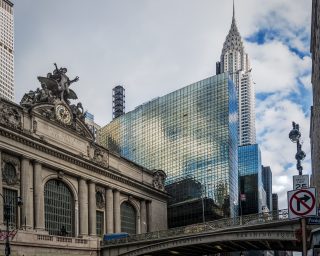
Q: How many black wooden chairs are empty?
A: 0